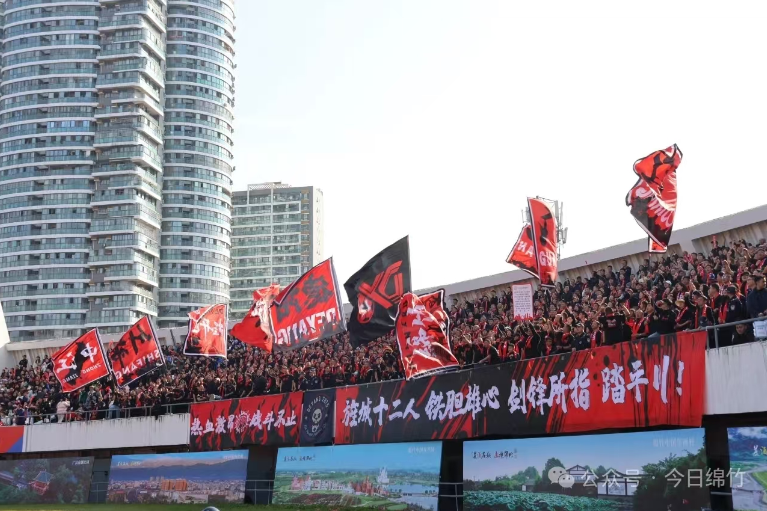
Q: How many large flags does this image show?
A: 9